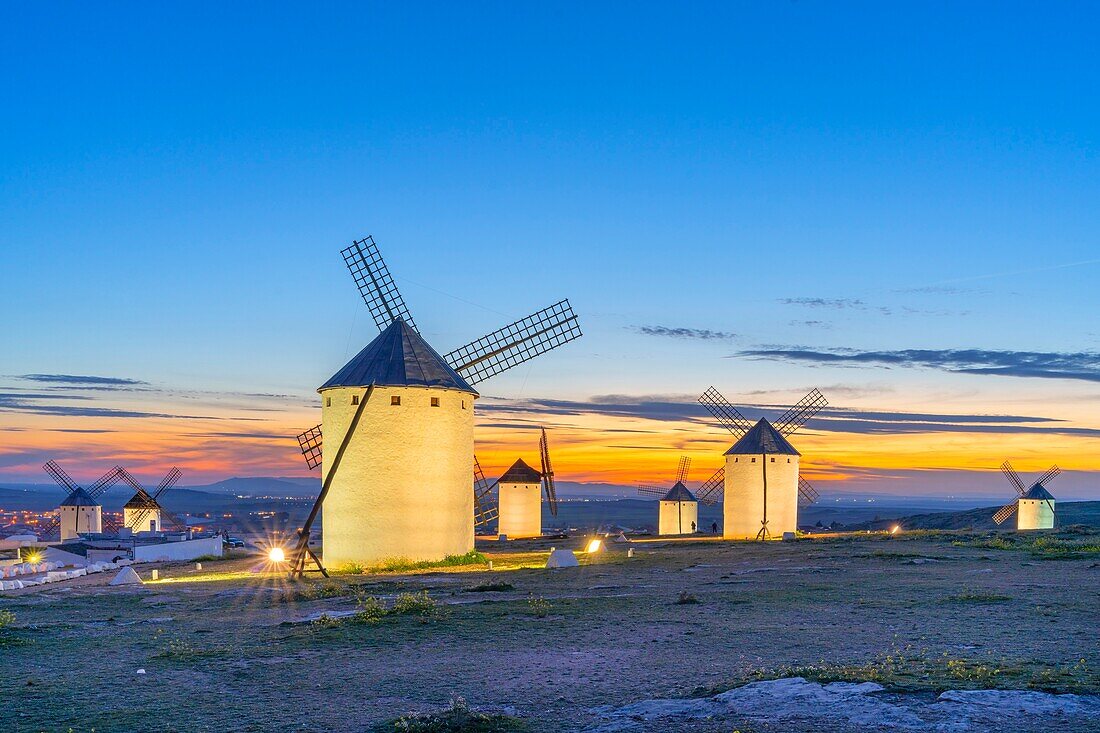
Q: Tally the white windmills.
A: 7